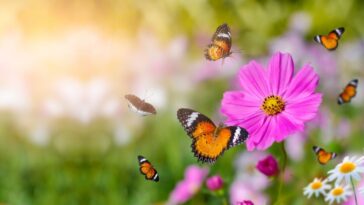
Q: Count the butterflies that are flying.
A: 7